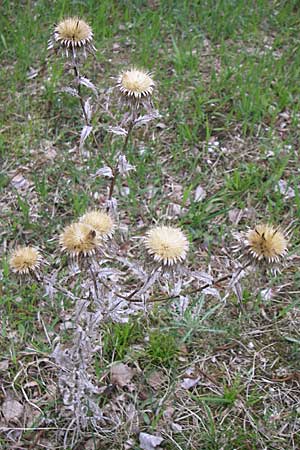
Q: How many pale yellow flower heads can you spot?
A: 7